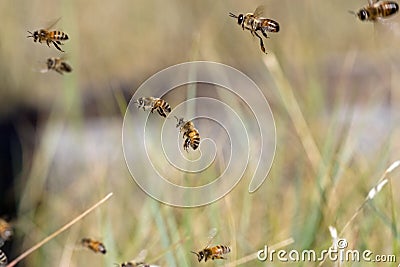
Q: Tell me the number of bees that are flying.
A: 11